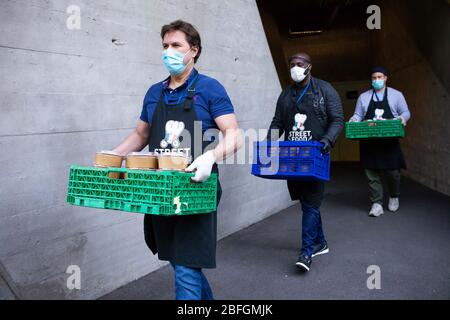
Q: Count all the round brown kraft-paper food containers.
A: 3